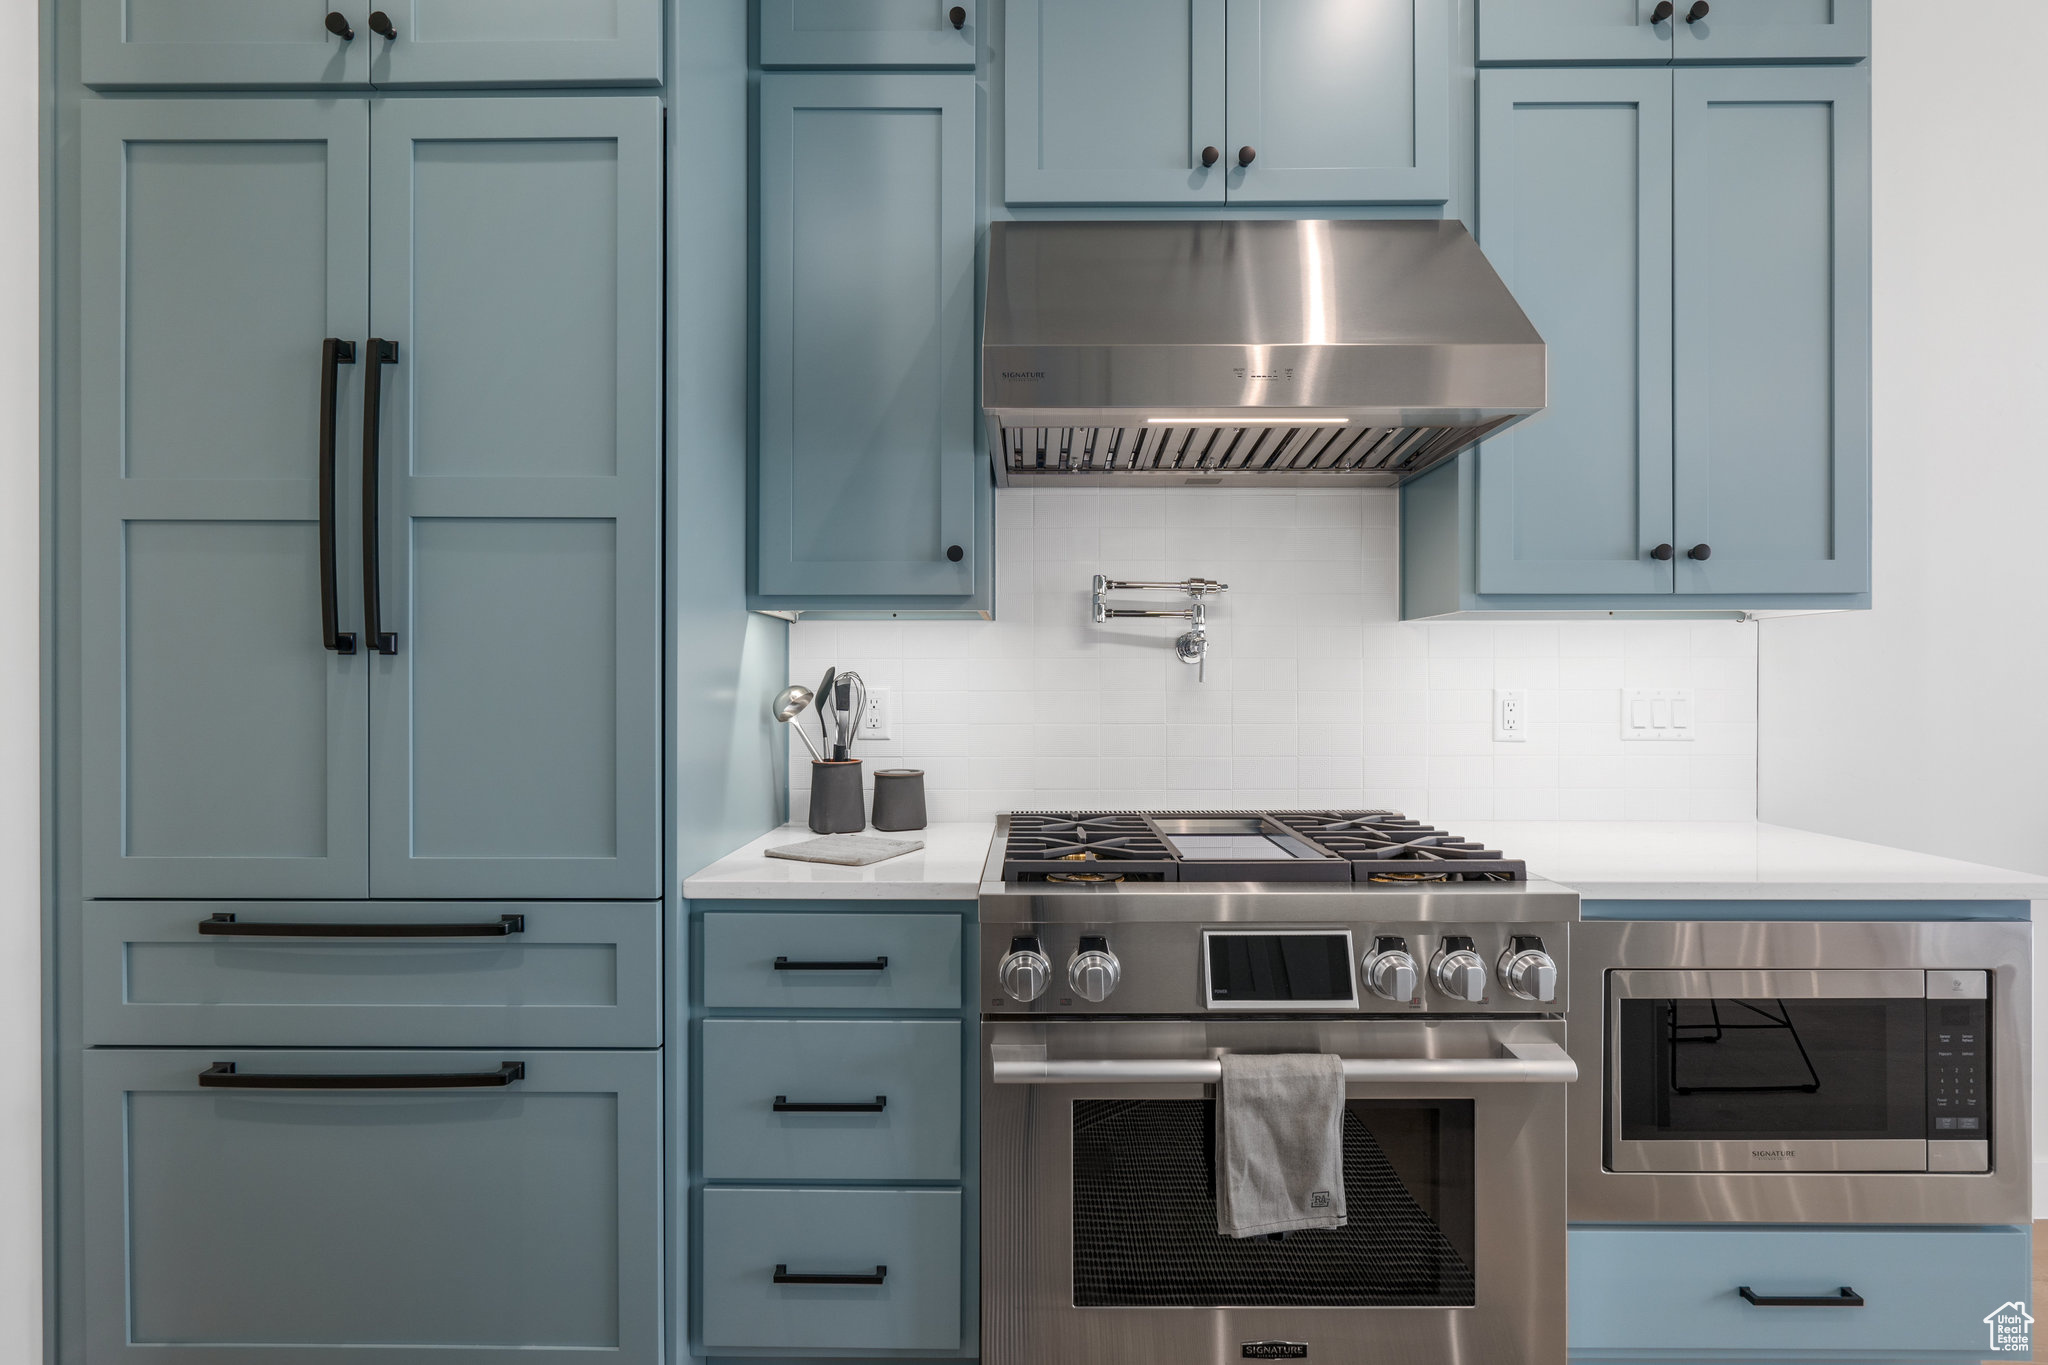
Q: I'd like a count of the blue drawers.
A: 6